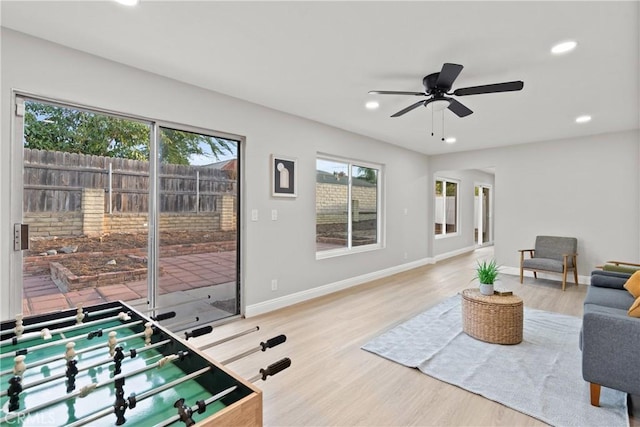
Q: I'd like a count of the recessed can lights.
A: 5